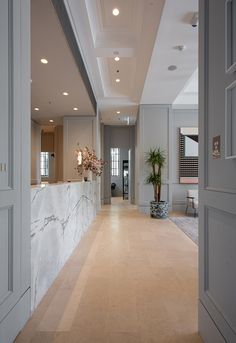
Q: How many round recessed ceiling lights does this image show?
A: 9